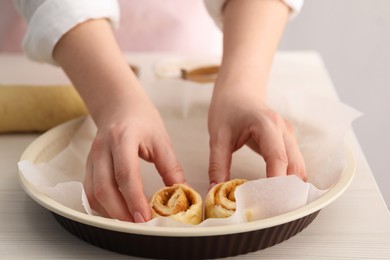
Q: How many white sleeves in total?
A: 2